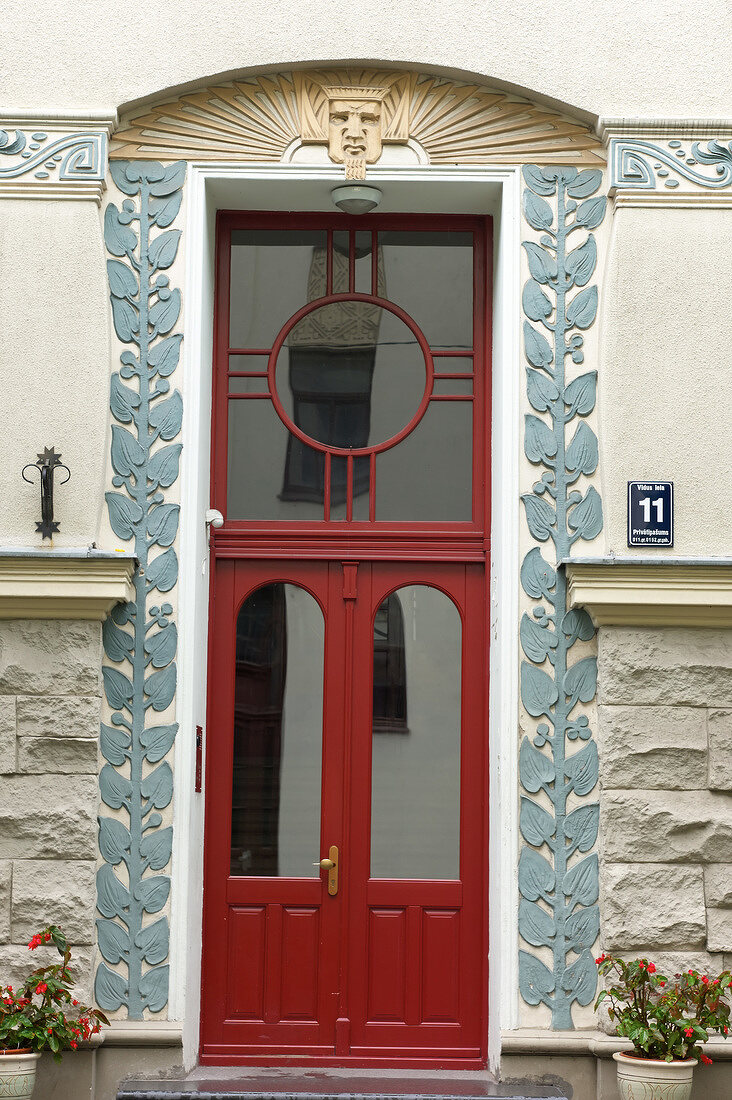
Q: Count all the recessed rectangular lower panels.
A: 4